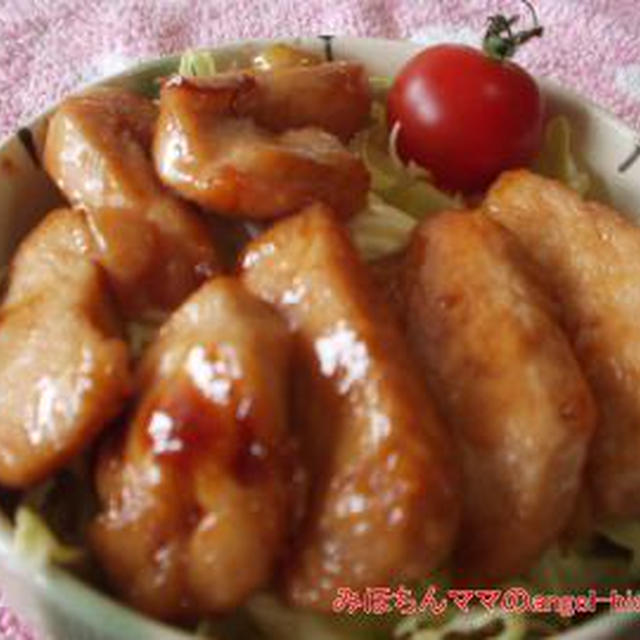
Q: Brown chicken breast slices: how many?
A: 7